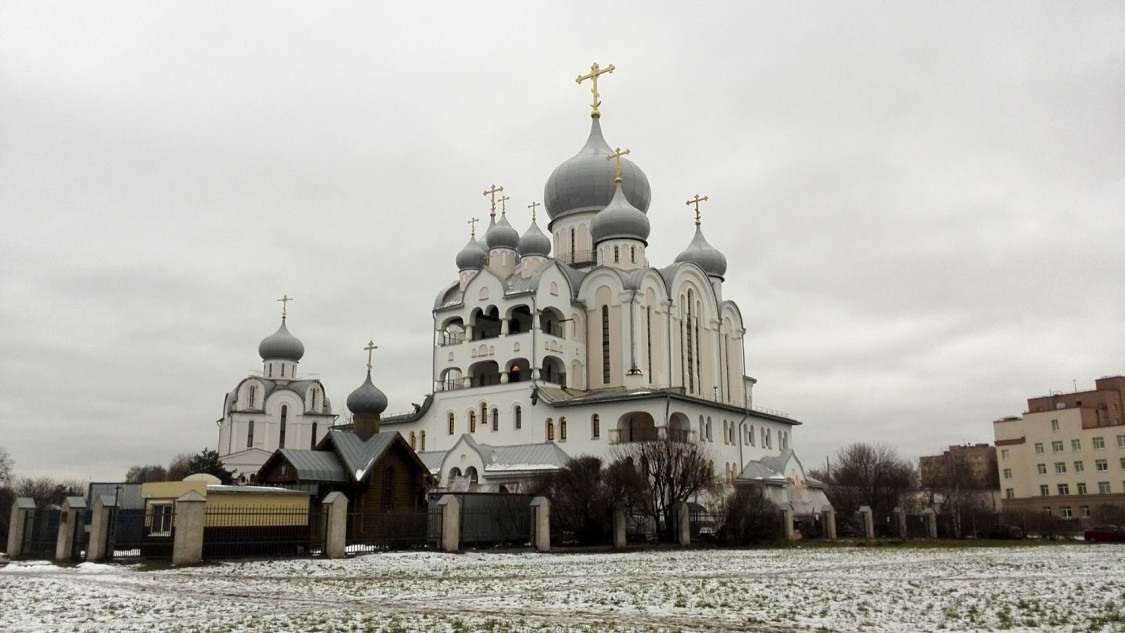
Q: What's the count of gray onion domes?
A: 9